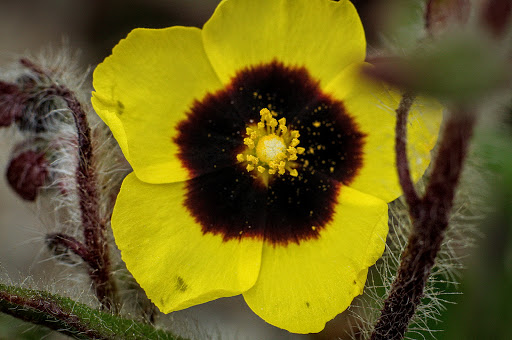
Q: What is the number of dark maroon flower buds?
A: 2